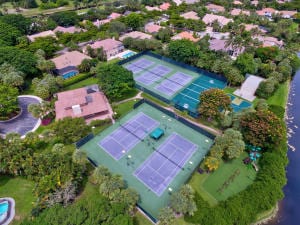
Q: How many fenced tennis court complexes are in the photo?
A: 2